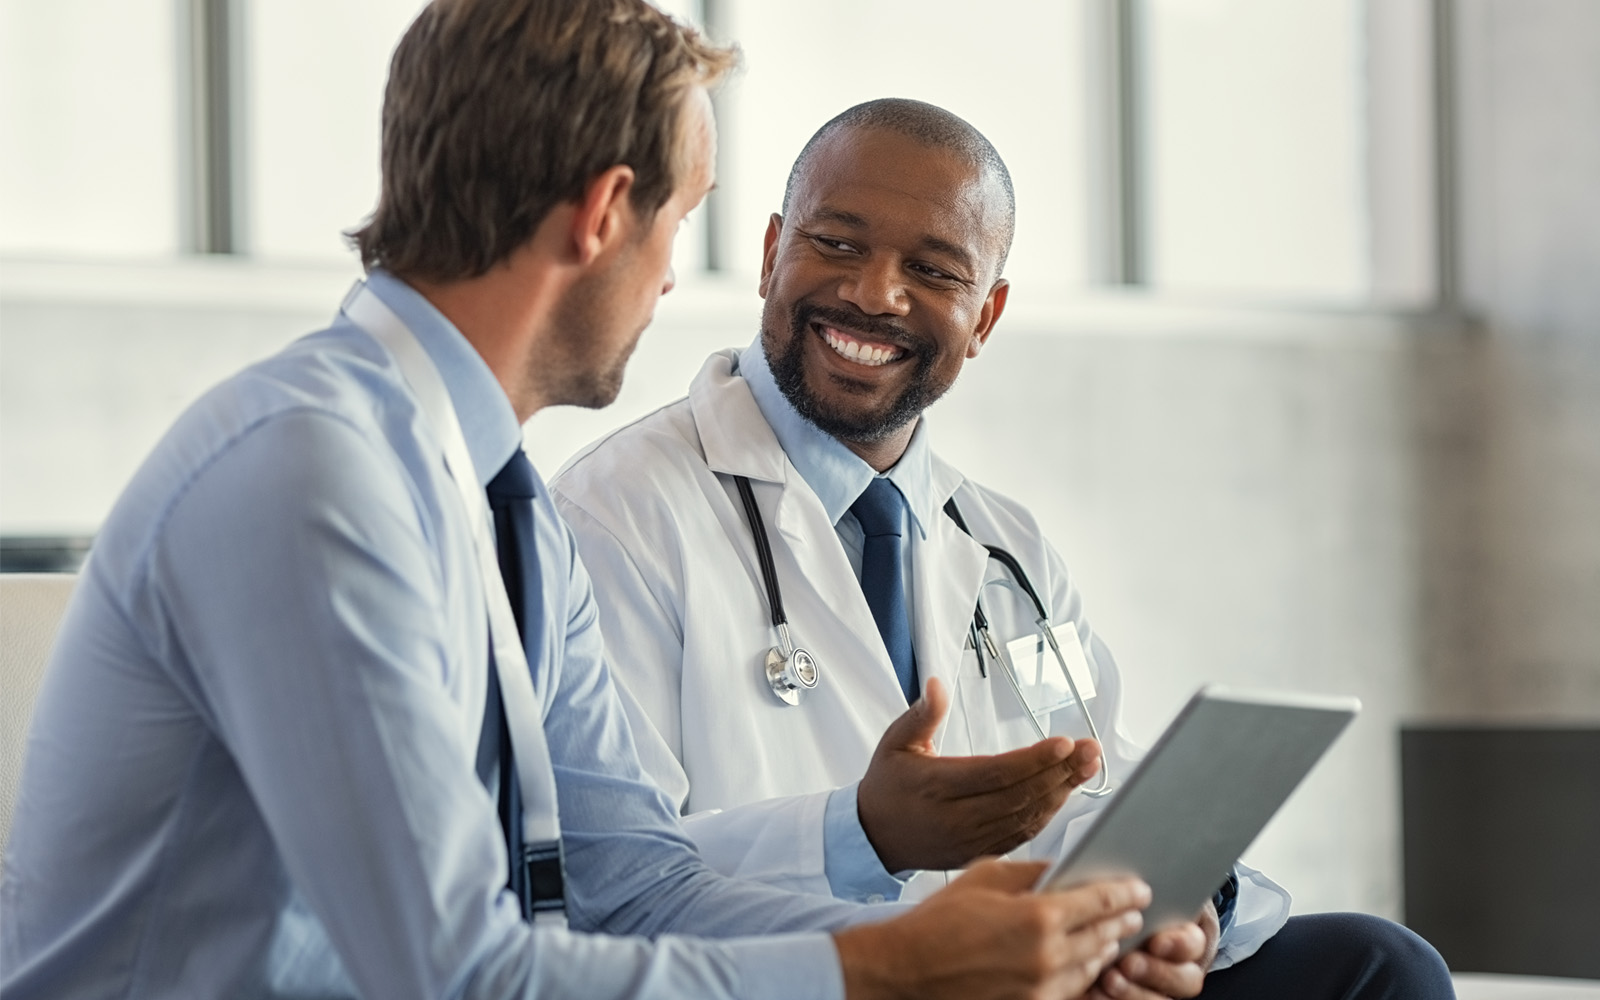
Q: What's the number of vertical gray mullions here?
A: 4